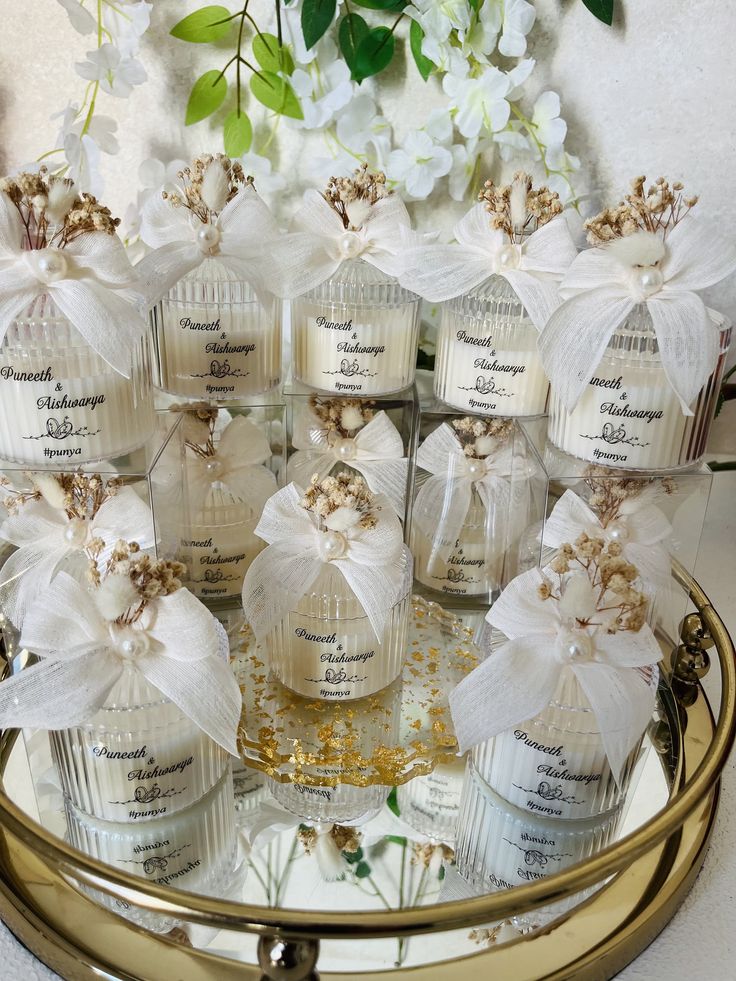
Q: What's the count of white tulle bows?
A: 13